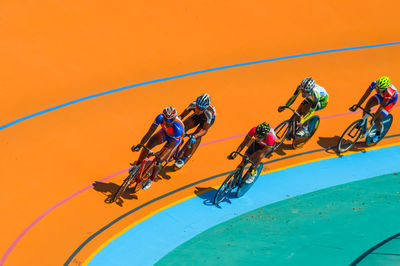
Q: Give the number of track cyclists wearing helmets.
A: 5